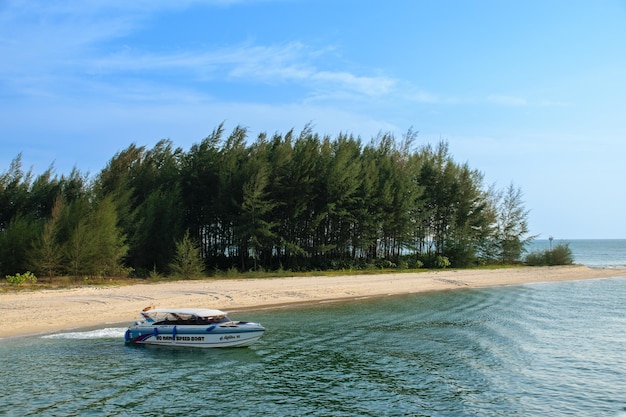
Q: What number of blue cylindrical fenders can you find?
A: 4